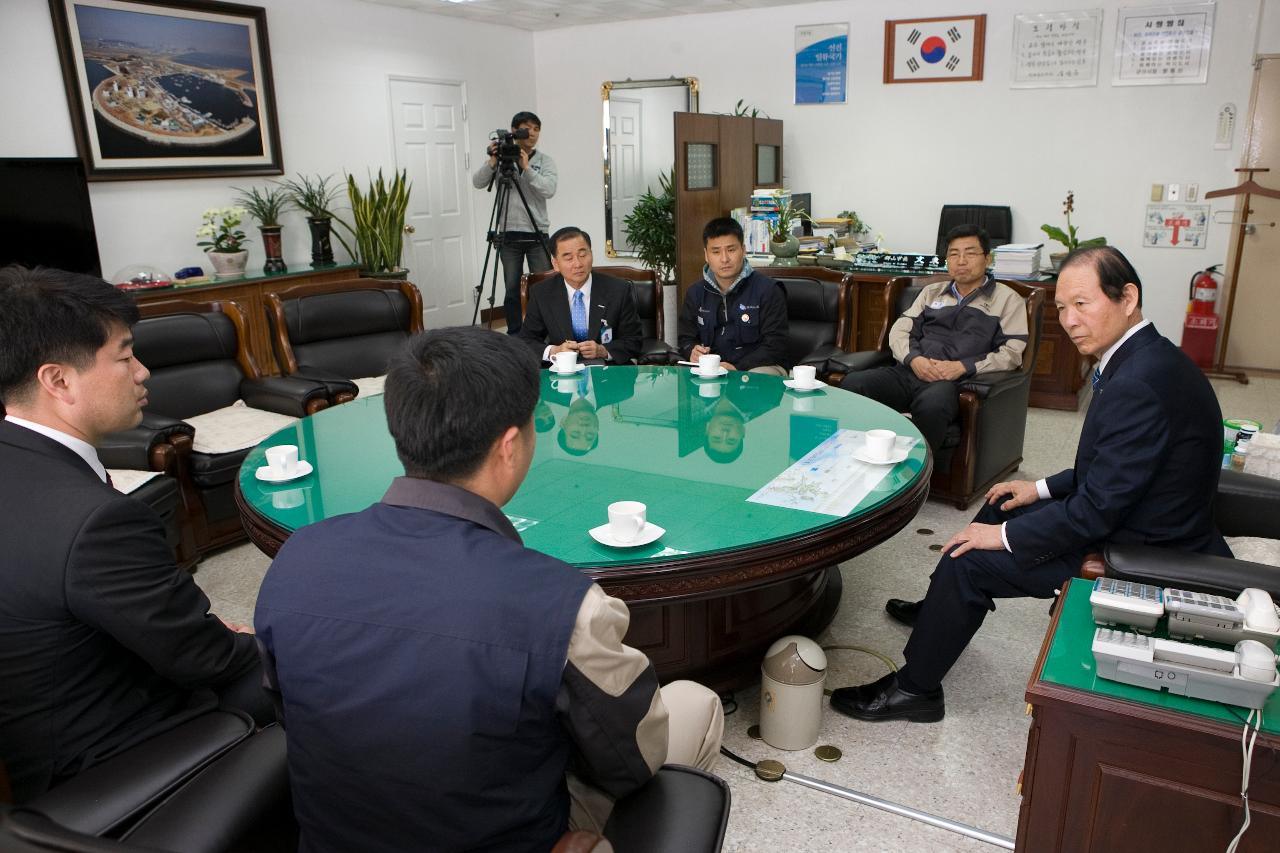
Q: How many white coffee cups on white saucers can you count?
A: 6